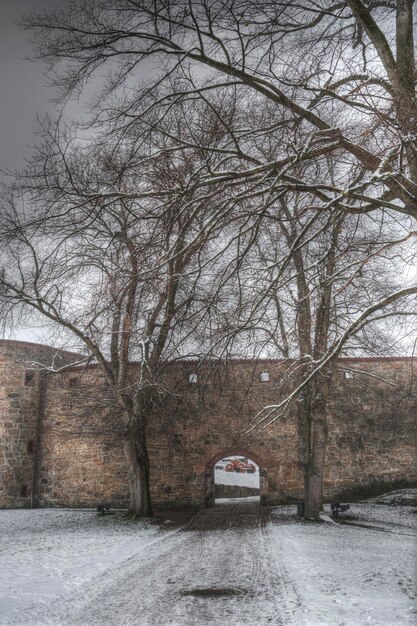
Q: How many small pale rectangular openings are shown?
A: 3